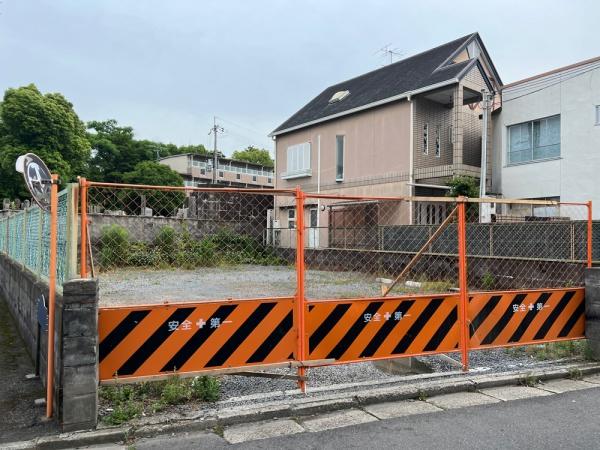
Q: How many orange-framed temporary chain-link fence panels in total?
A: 3